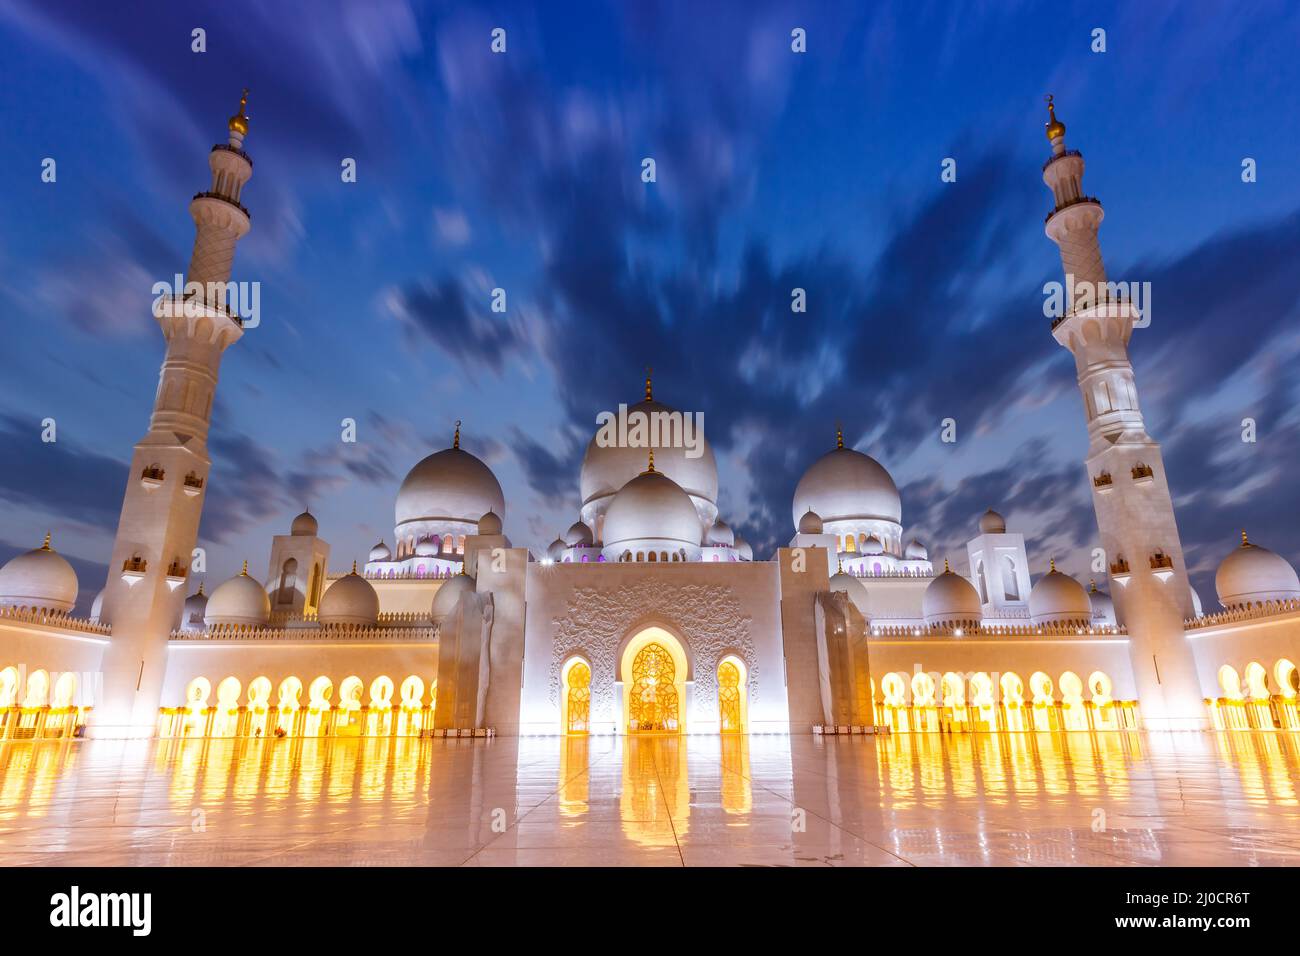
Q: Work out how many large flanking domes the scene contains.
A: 2